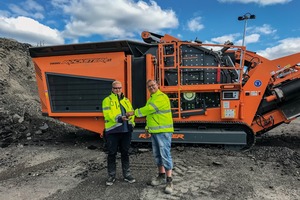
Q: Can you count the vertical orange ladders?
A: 1